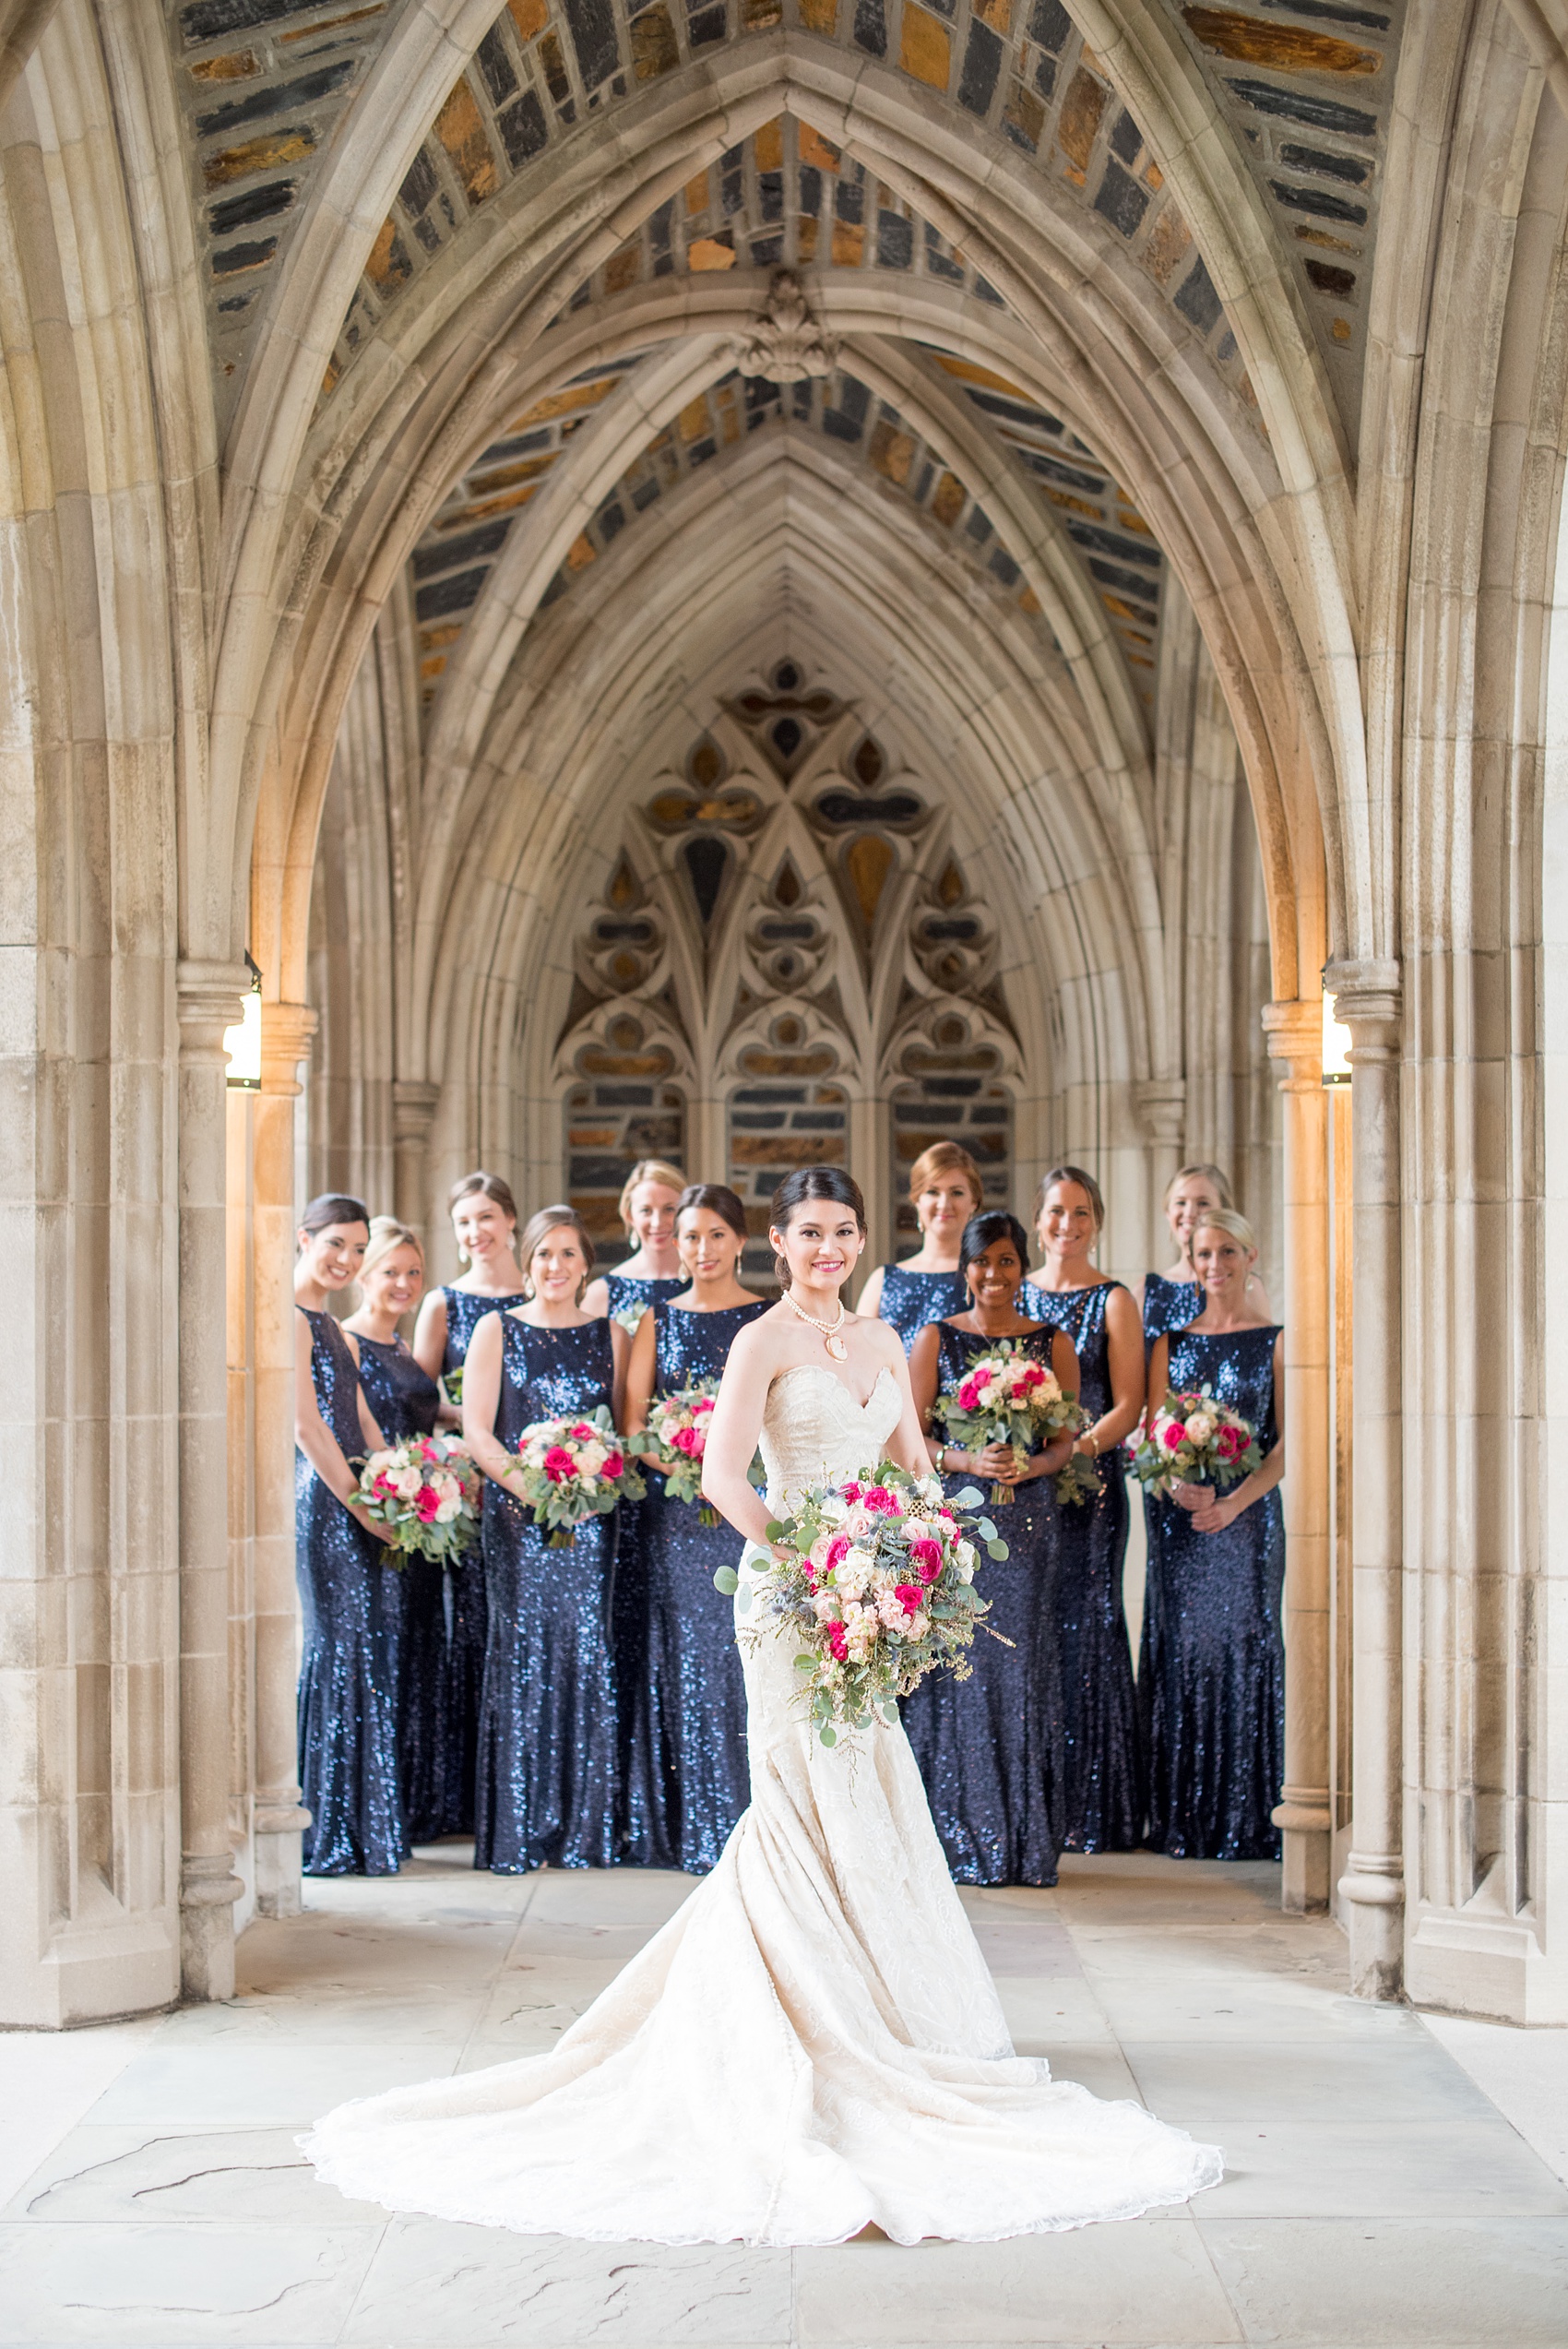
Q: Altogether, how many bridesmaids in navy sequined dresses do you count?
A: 11